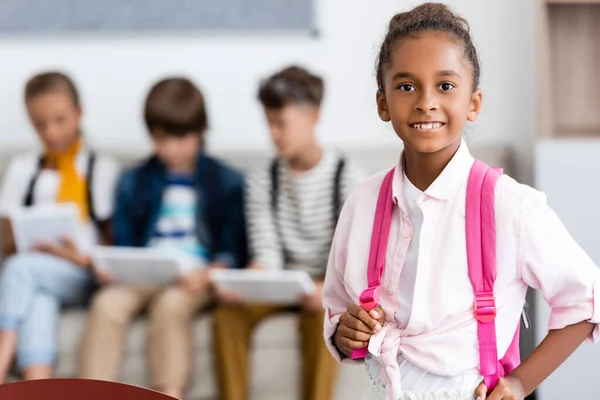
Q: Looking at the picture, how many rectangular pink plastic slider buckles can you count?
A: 2